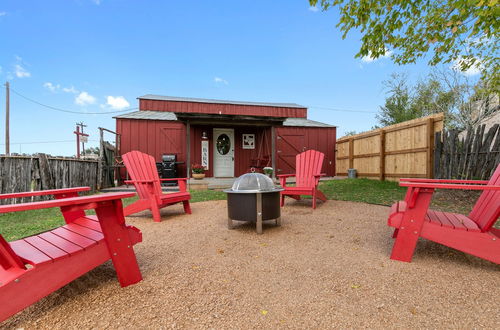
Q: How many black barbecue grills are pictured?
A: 1